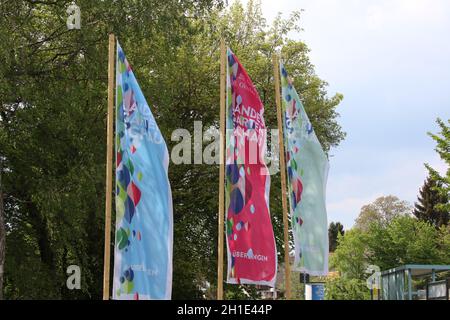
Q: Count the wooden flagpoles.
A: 3